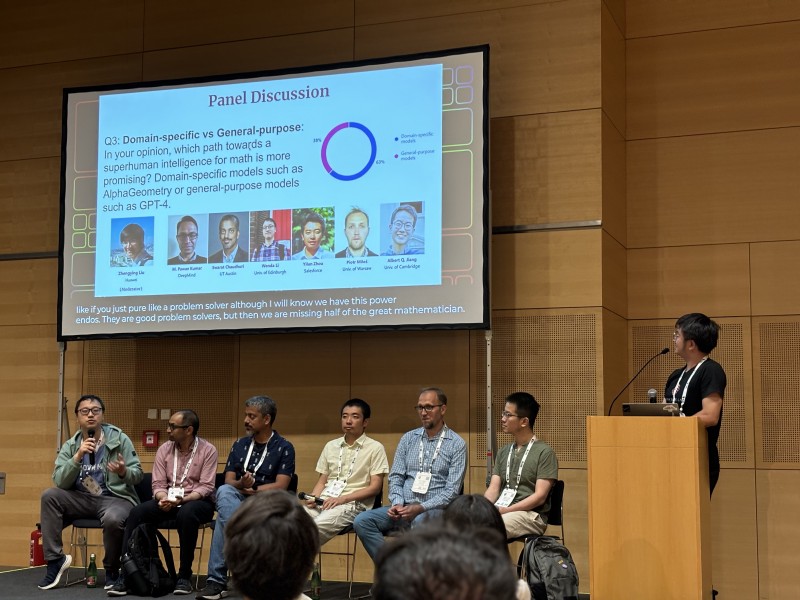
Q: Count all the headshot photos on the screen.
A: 7